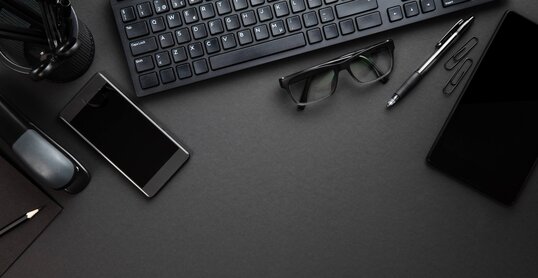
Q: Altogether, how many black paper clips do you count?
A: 2